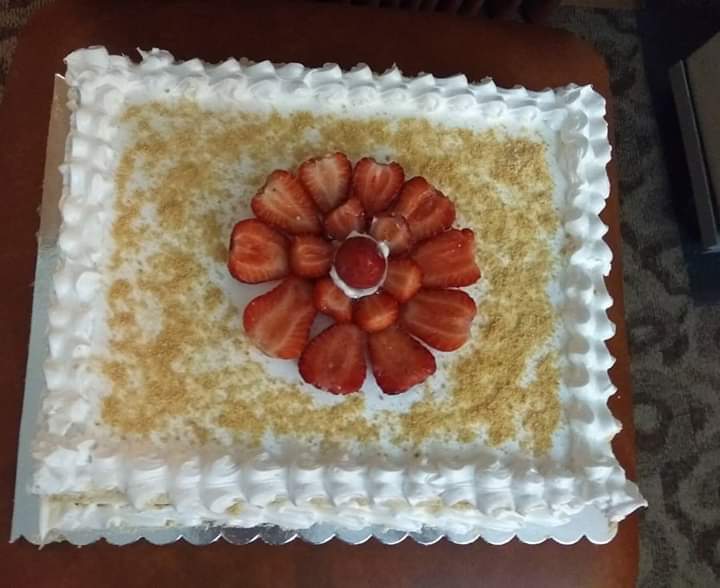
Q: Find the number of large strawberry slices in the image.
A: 10